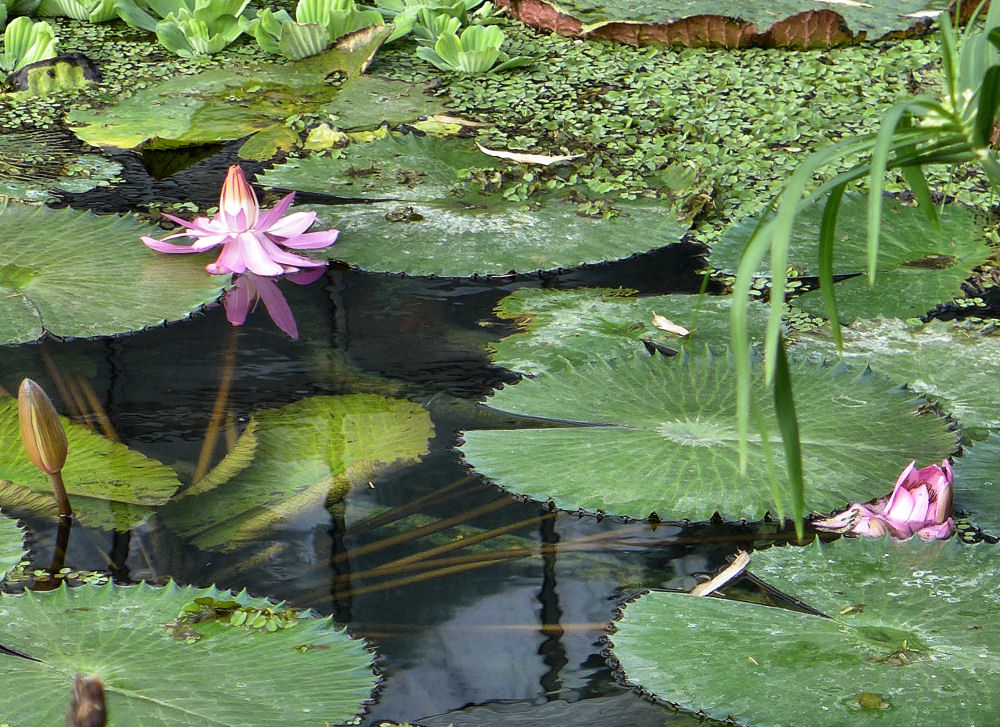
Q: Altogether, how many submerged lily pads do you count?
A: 2